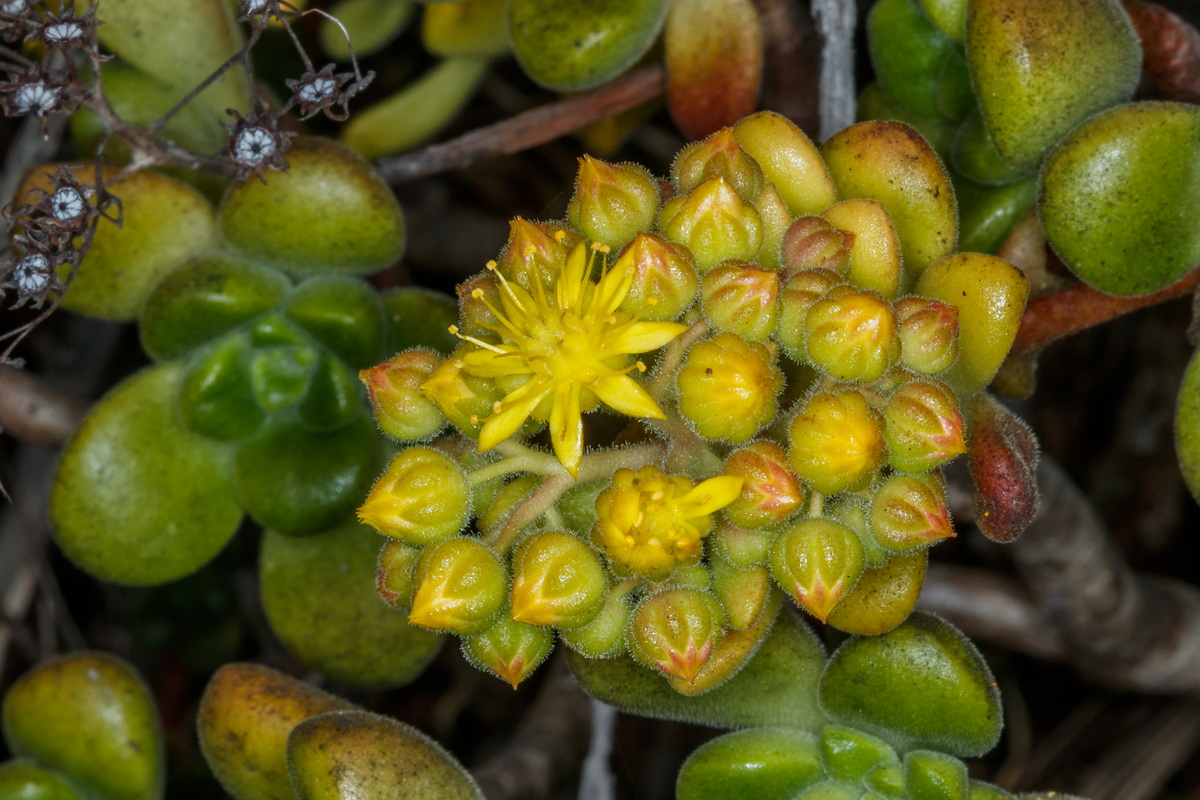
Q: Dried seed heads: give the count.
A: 8